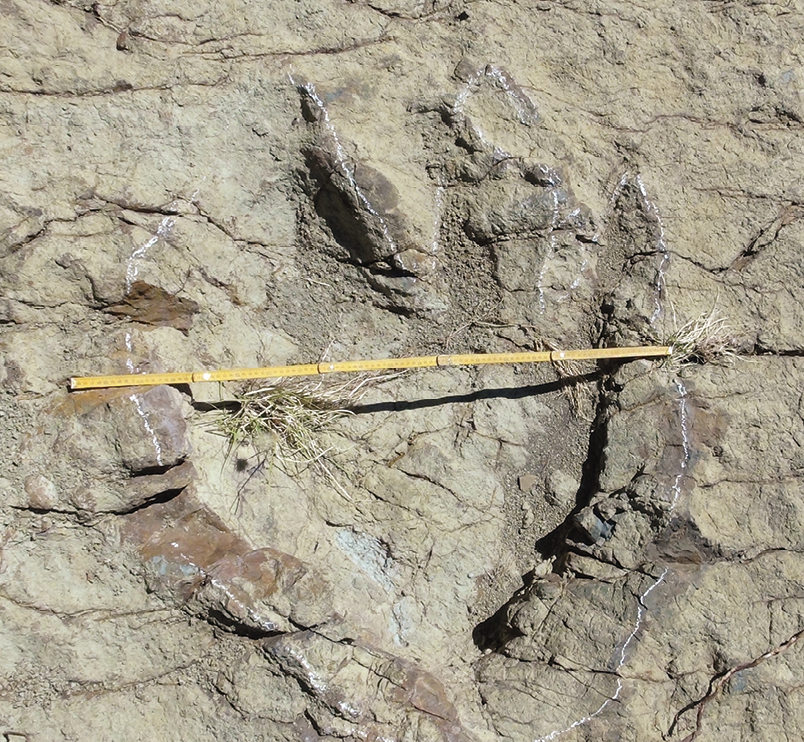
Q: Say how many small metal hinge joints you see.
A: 4